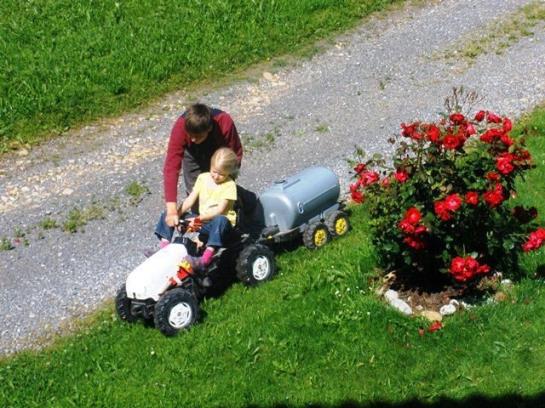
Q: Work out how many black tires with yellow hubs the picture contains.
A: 2